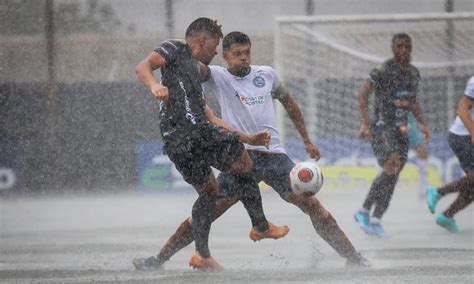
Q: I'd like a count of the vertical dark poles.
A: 4